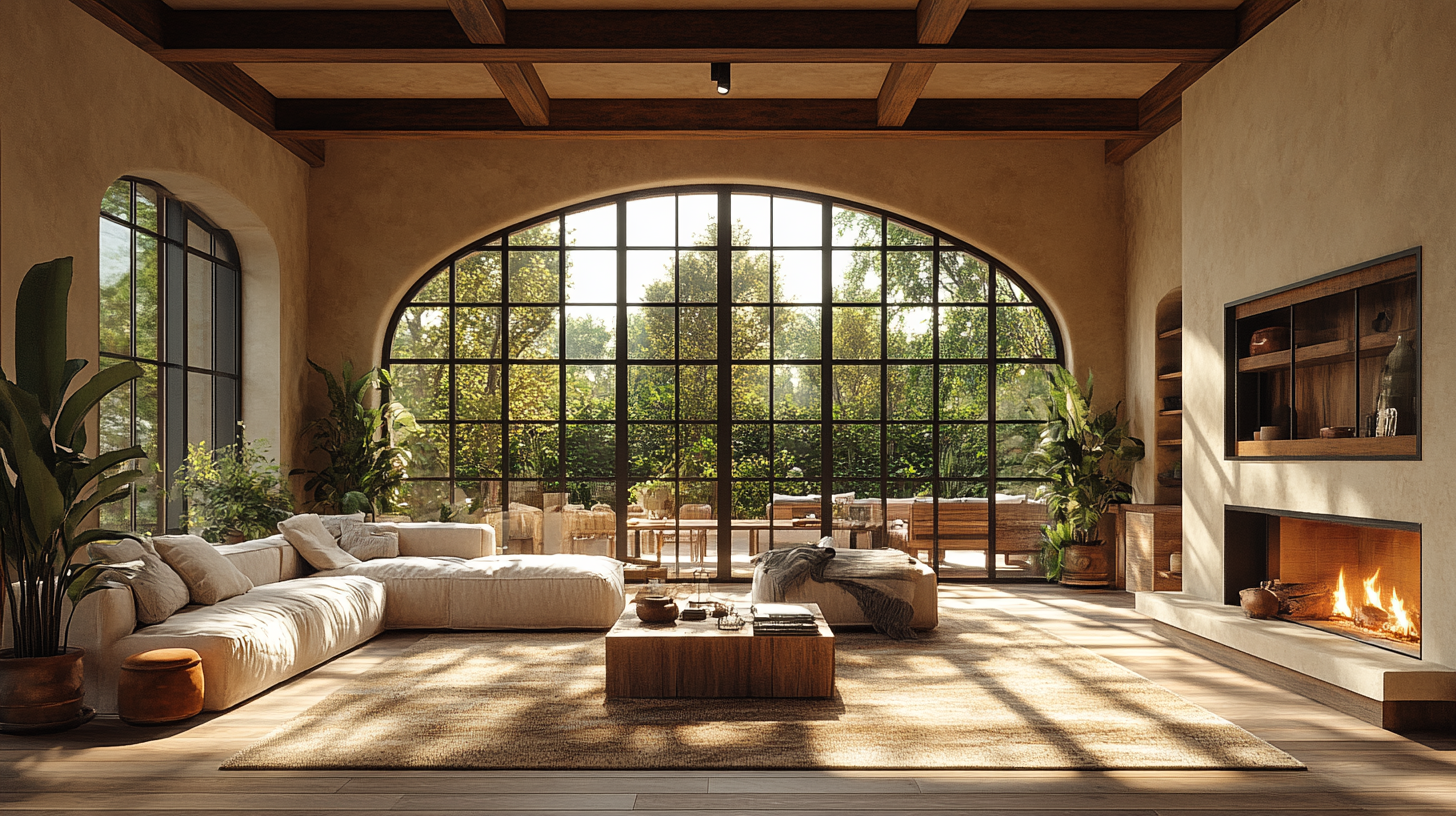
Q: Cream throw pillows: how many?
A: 5